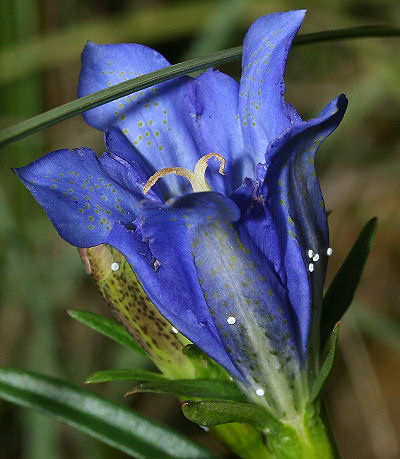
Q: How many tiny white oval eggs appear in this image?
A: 8